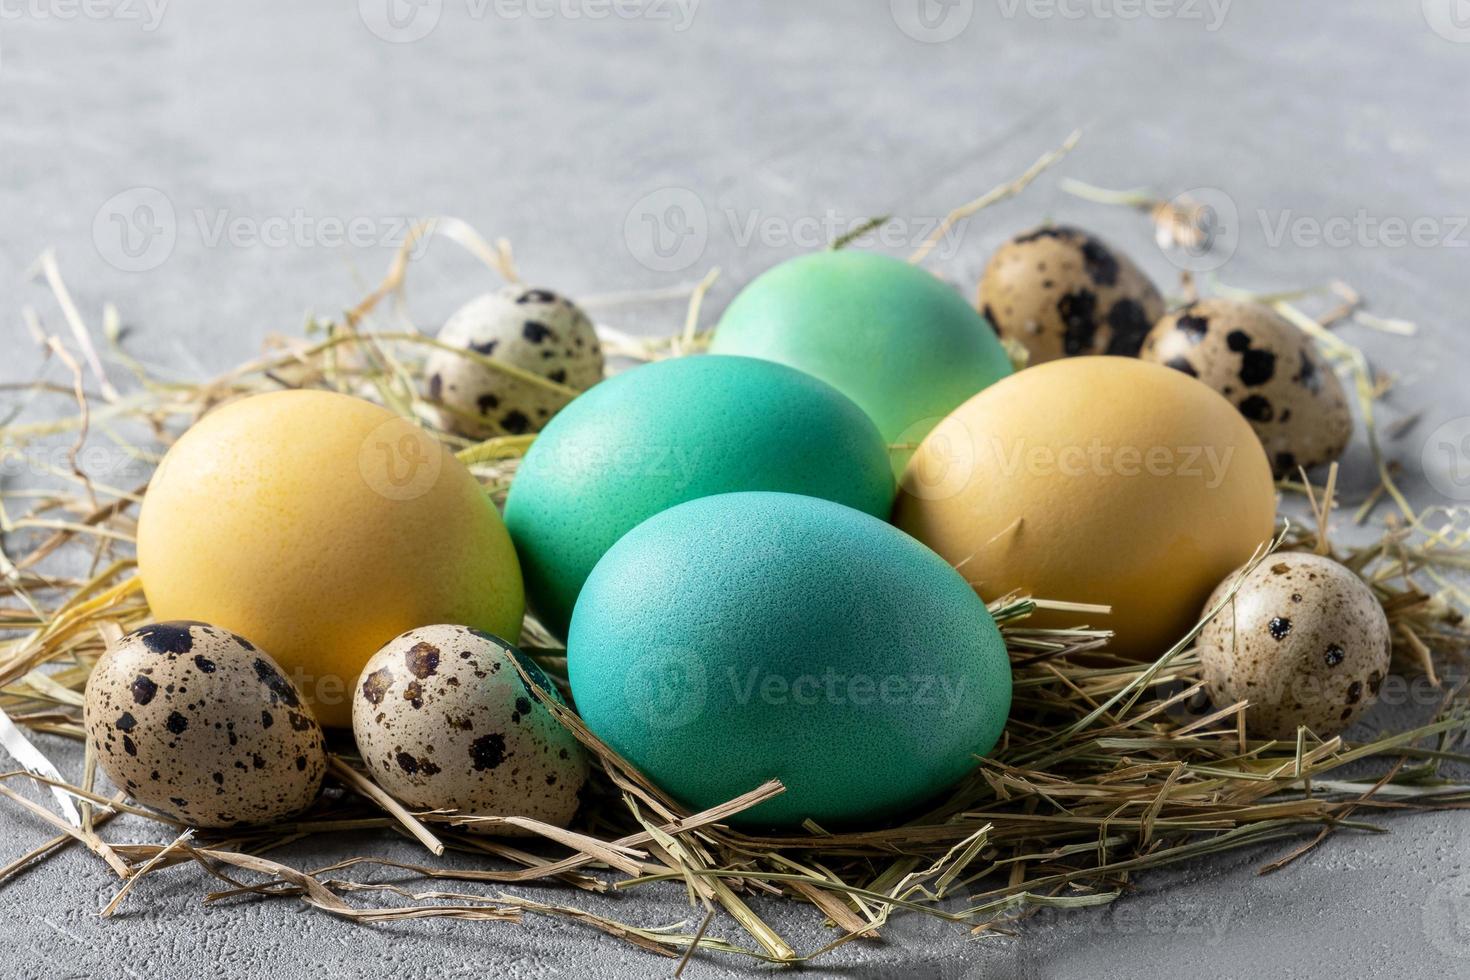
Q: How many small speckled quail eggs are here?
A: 6